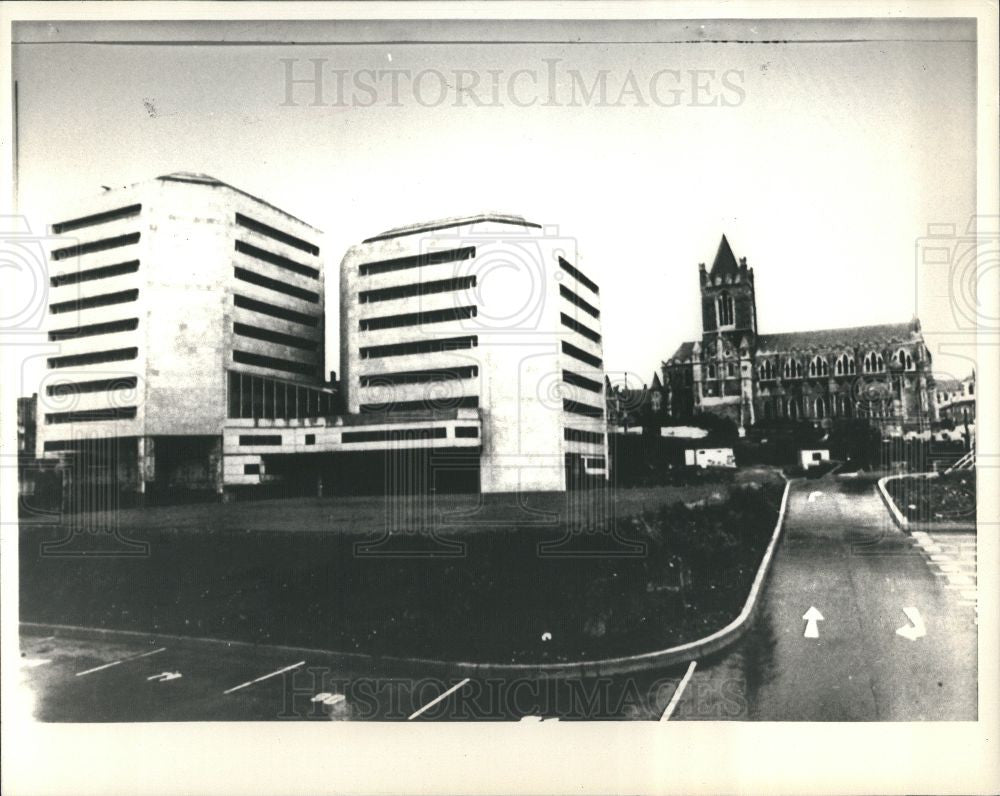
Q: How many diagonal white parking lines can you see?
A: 4